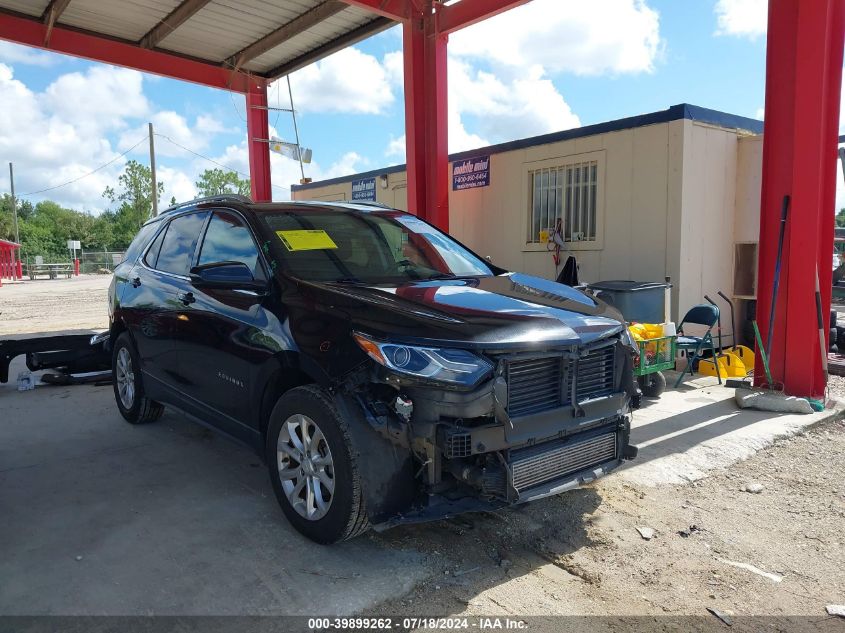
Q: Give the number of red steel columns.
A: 3